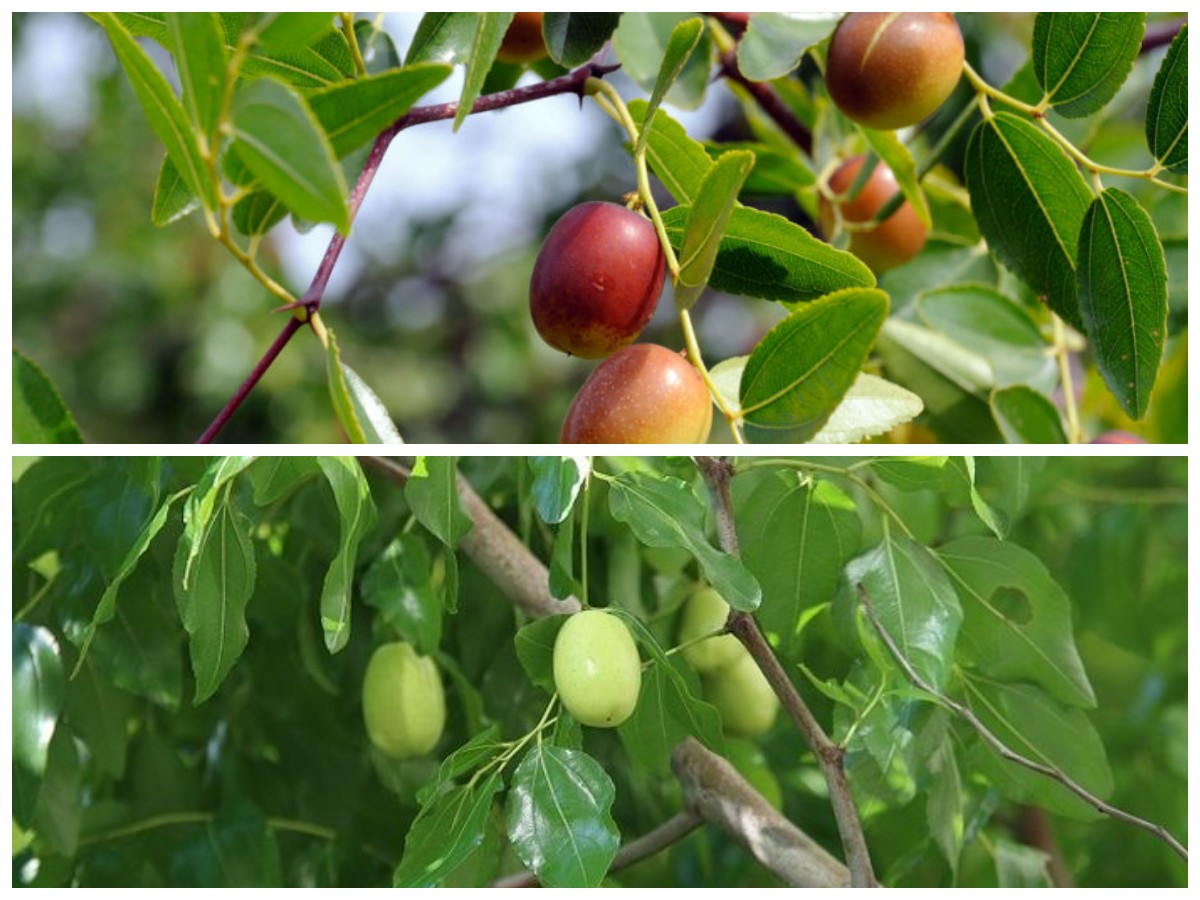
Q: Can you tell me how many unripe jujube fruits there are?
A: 4